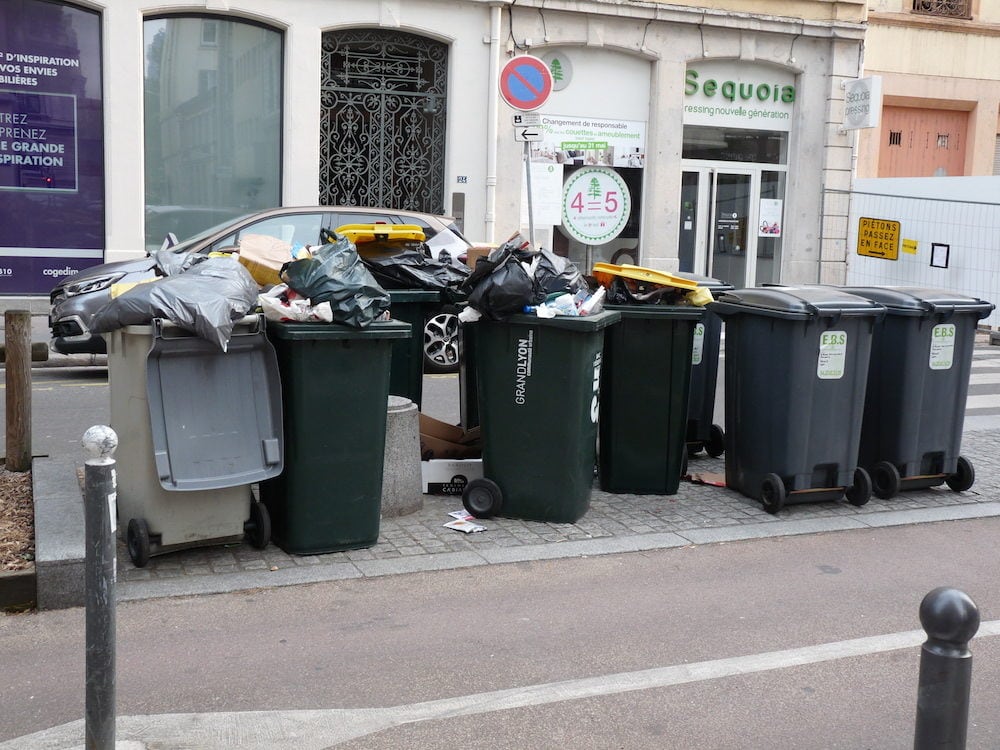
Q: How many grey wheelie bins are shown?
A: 4